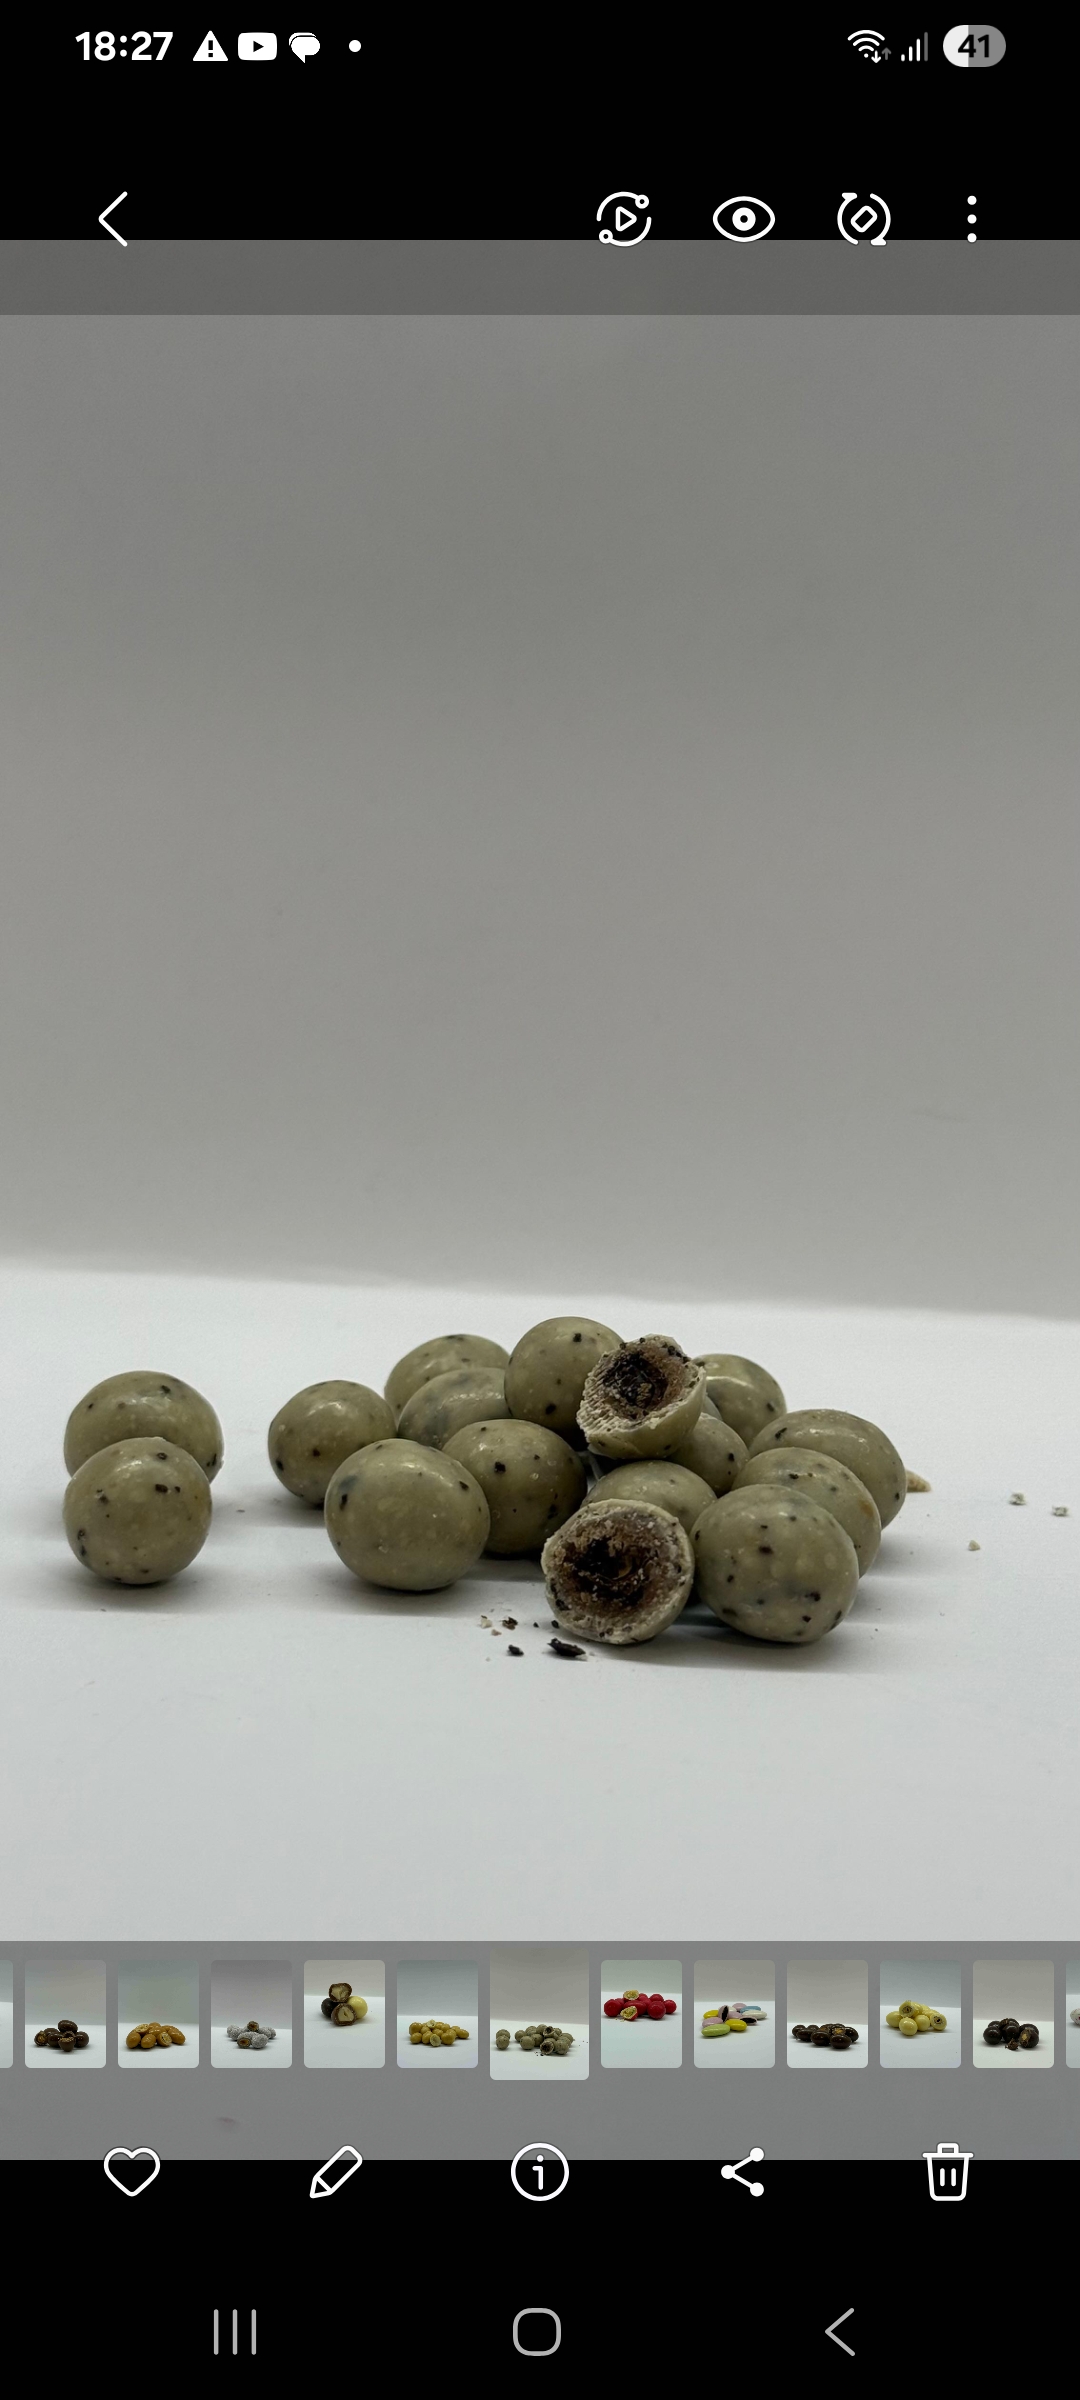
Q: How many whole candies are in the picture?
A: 14